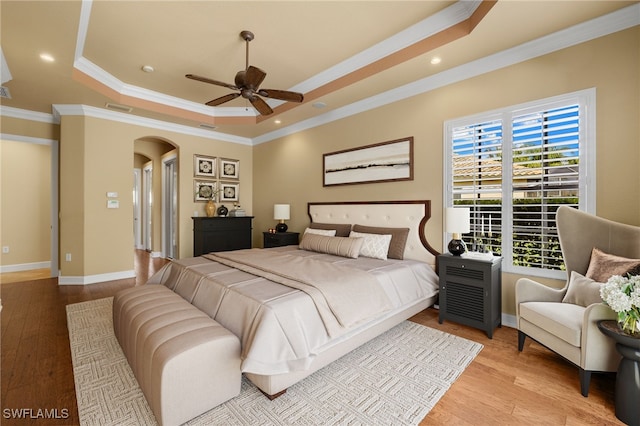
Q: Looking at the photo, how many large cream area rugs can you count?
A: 1